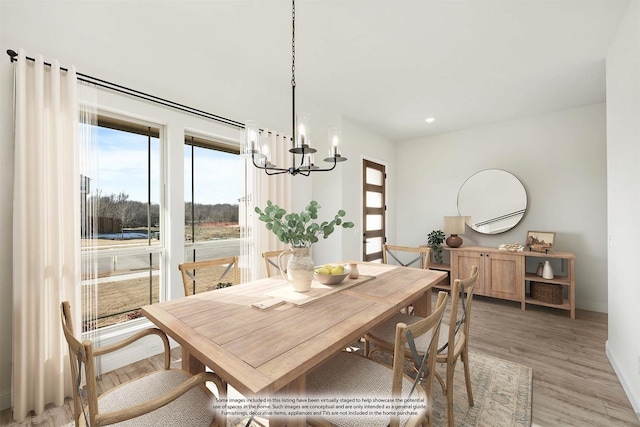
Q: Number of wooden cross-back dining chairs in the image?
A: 6